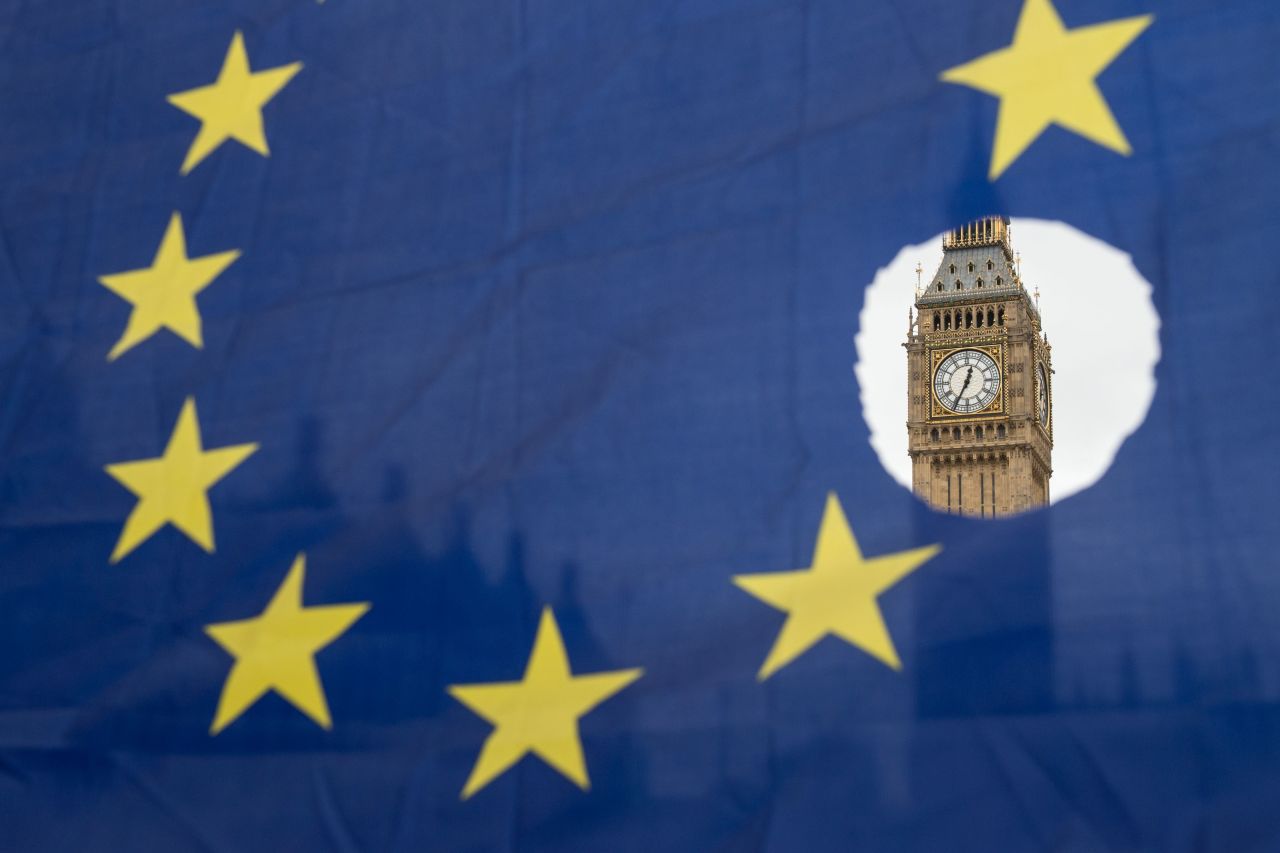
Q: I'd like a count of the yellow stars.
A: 7